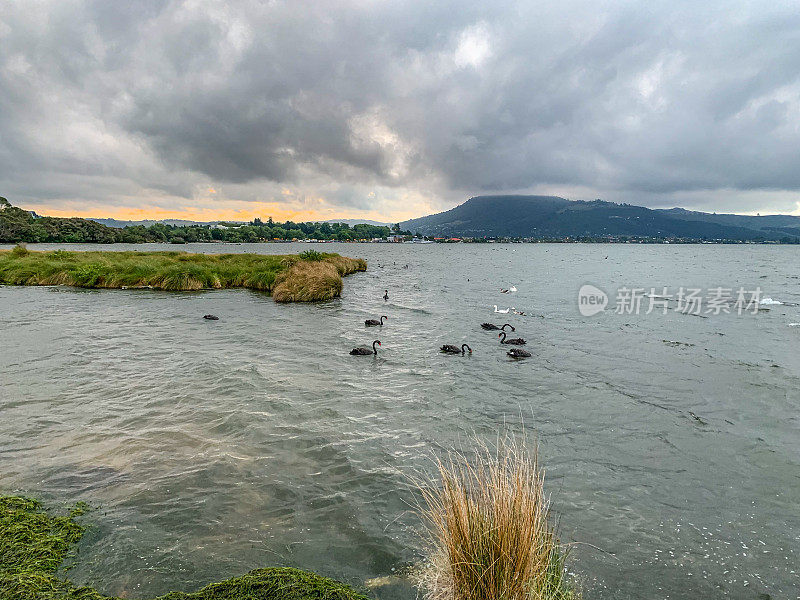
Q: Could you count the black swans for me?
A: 8